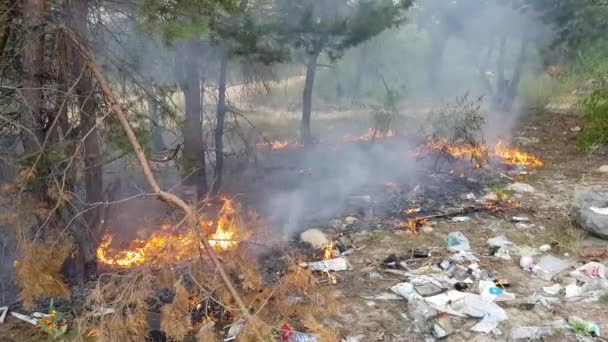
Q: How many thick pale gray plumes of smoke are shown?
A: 2